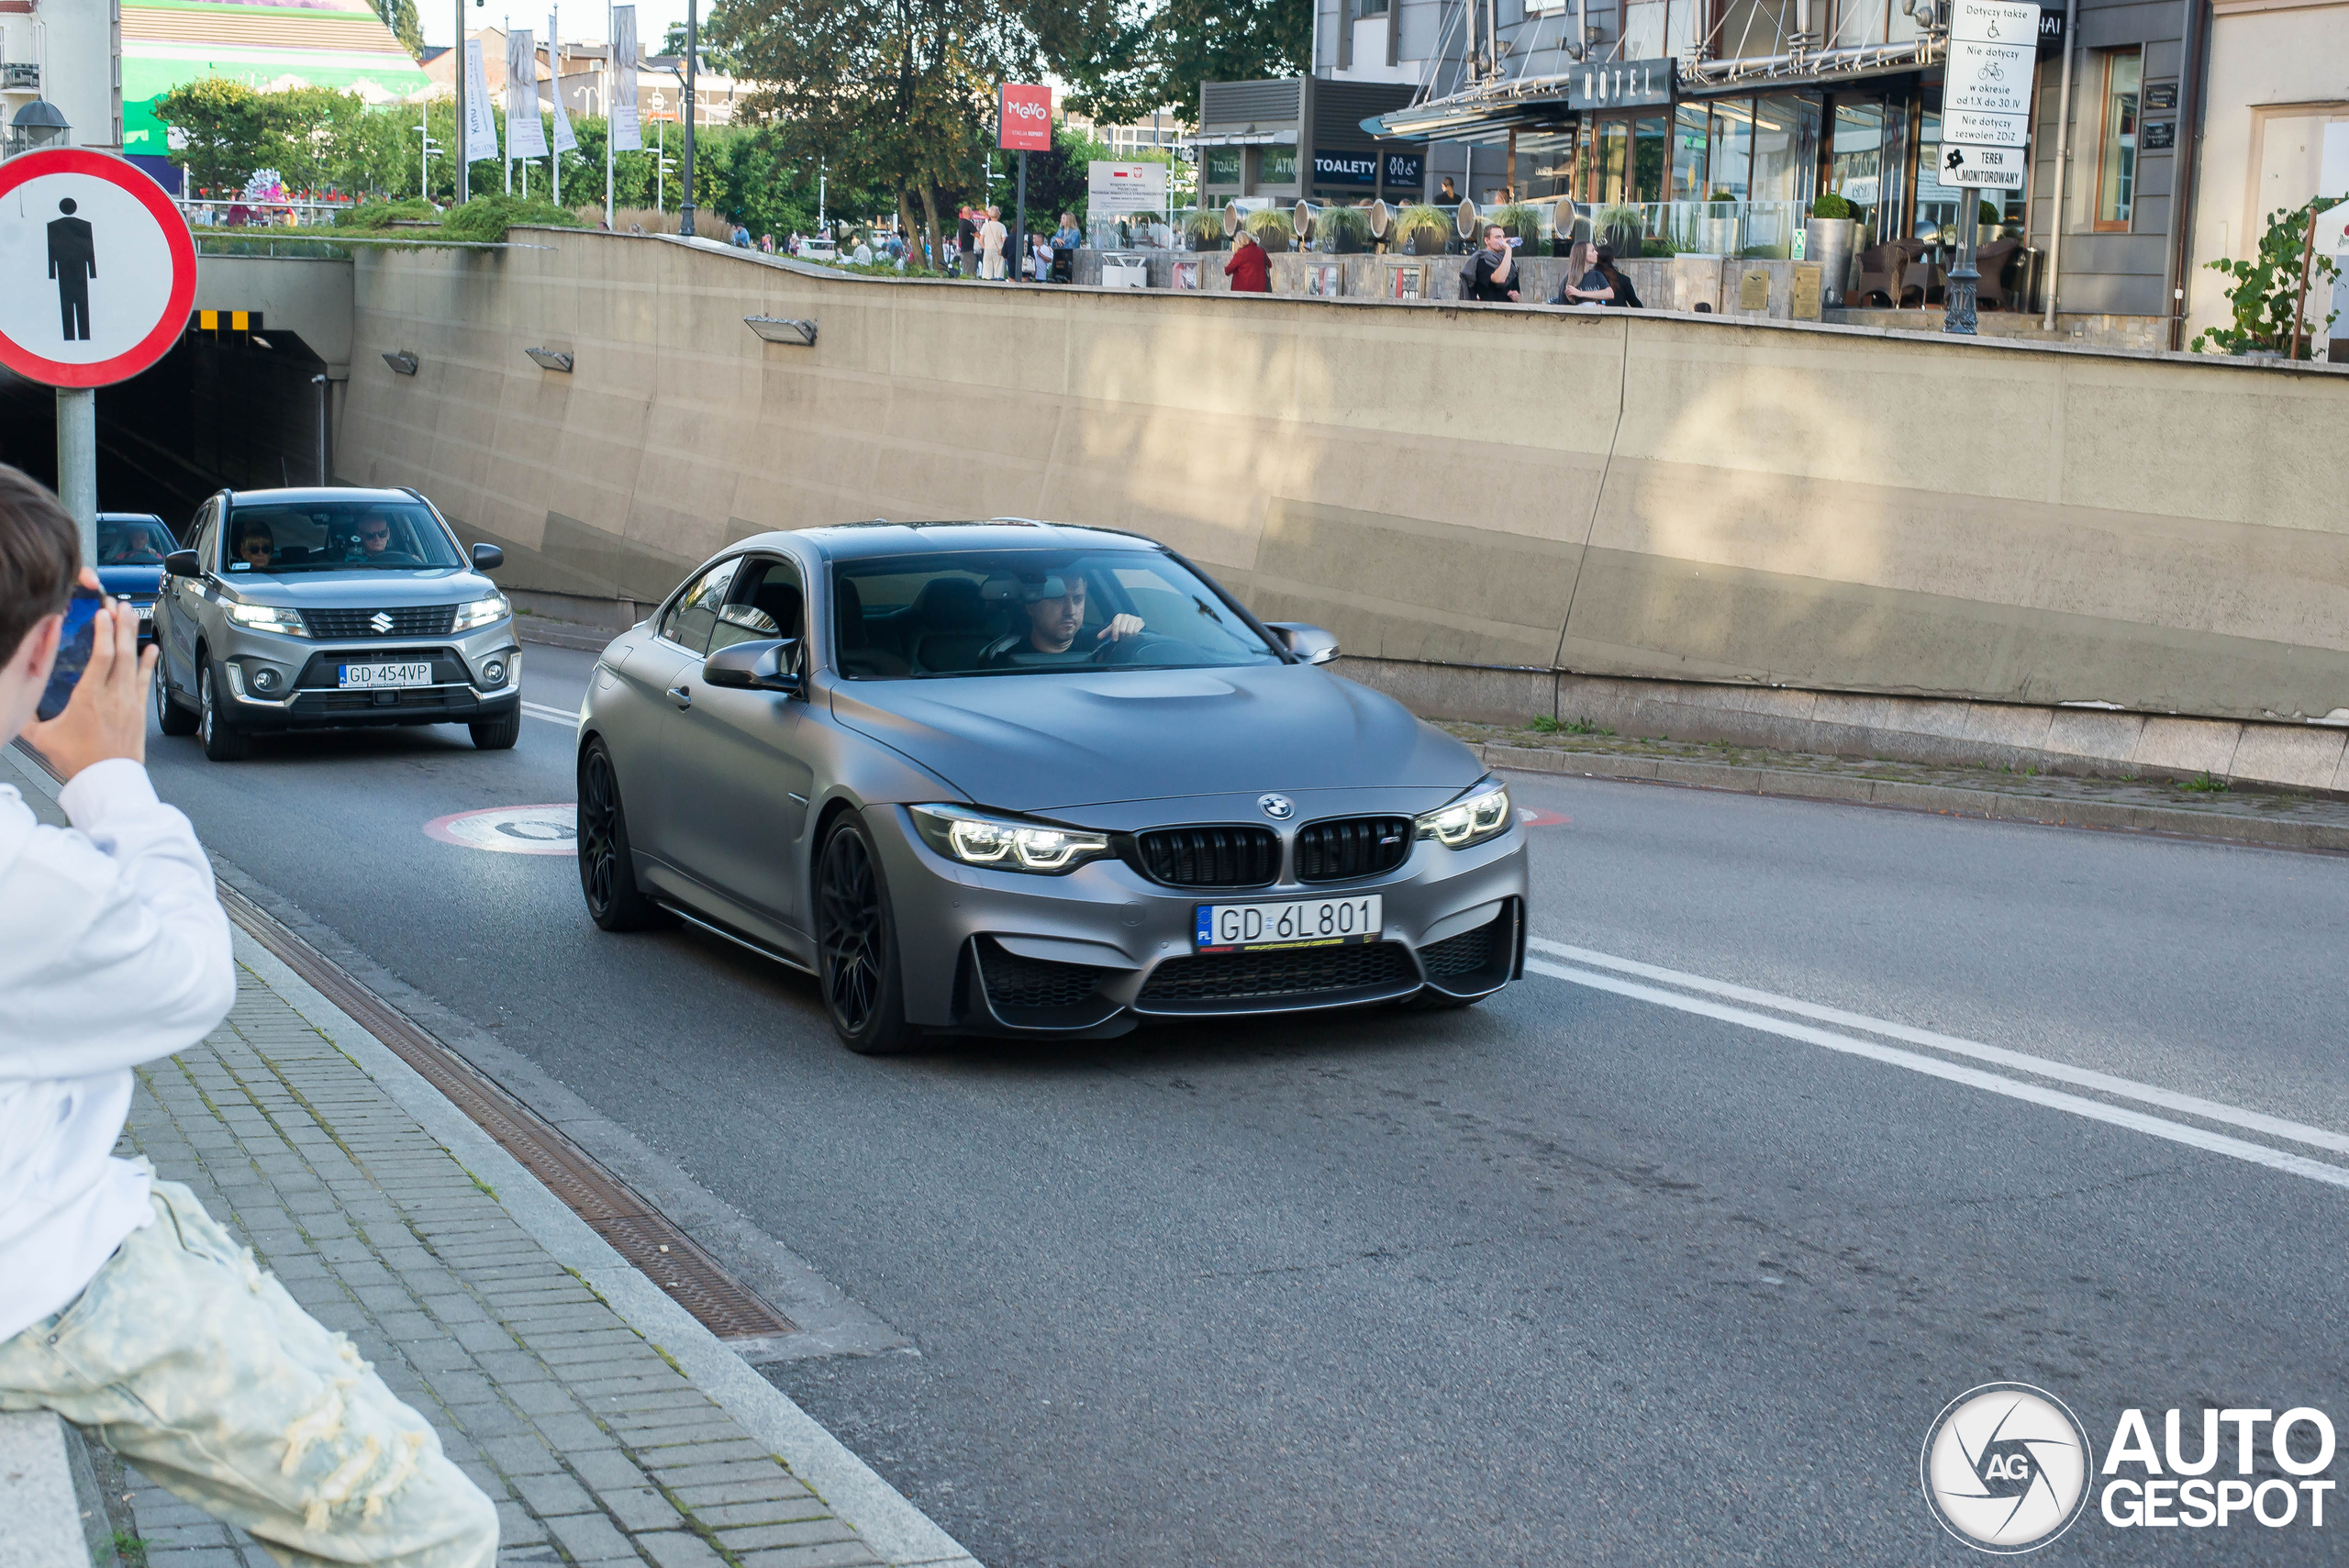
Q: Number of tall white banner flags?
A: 4